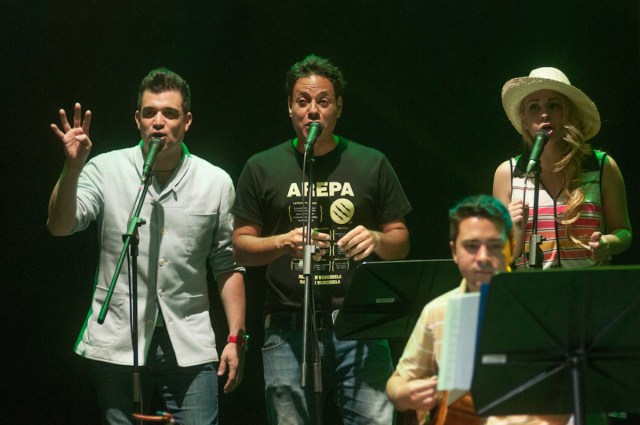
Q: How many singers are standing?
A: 3